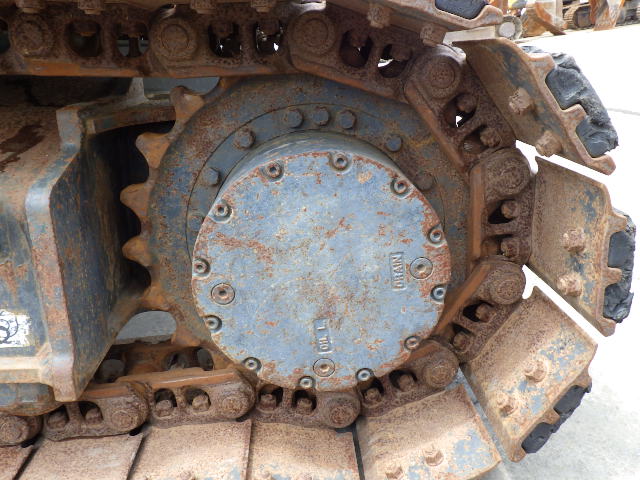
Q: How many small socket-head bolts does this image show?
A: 12